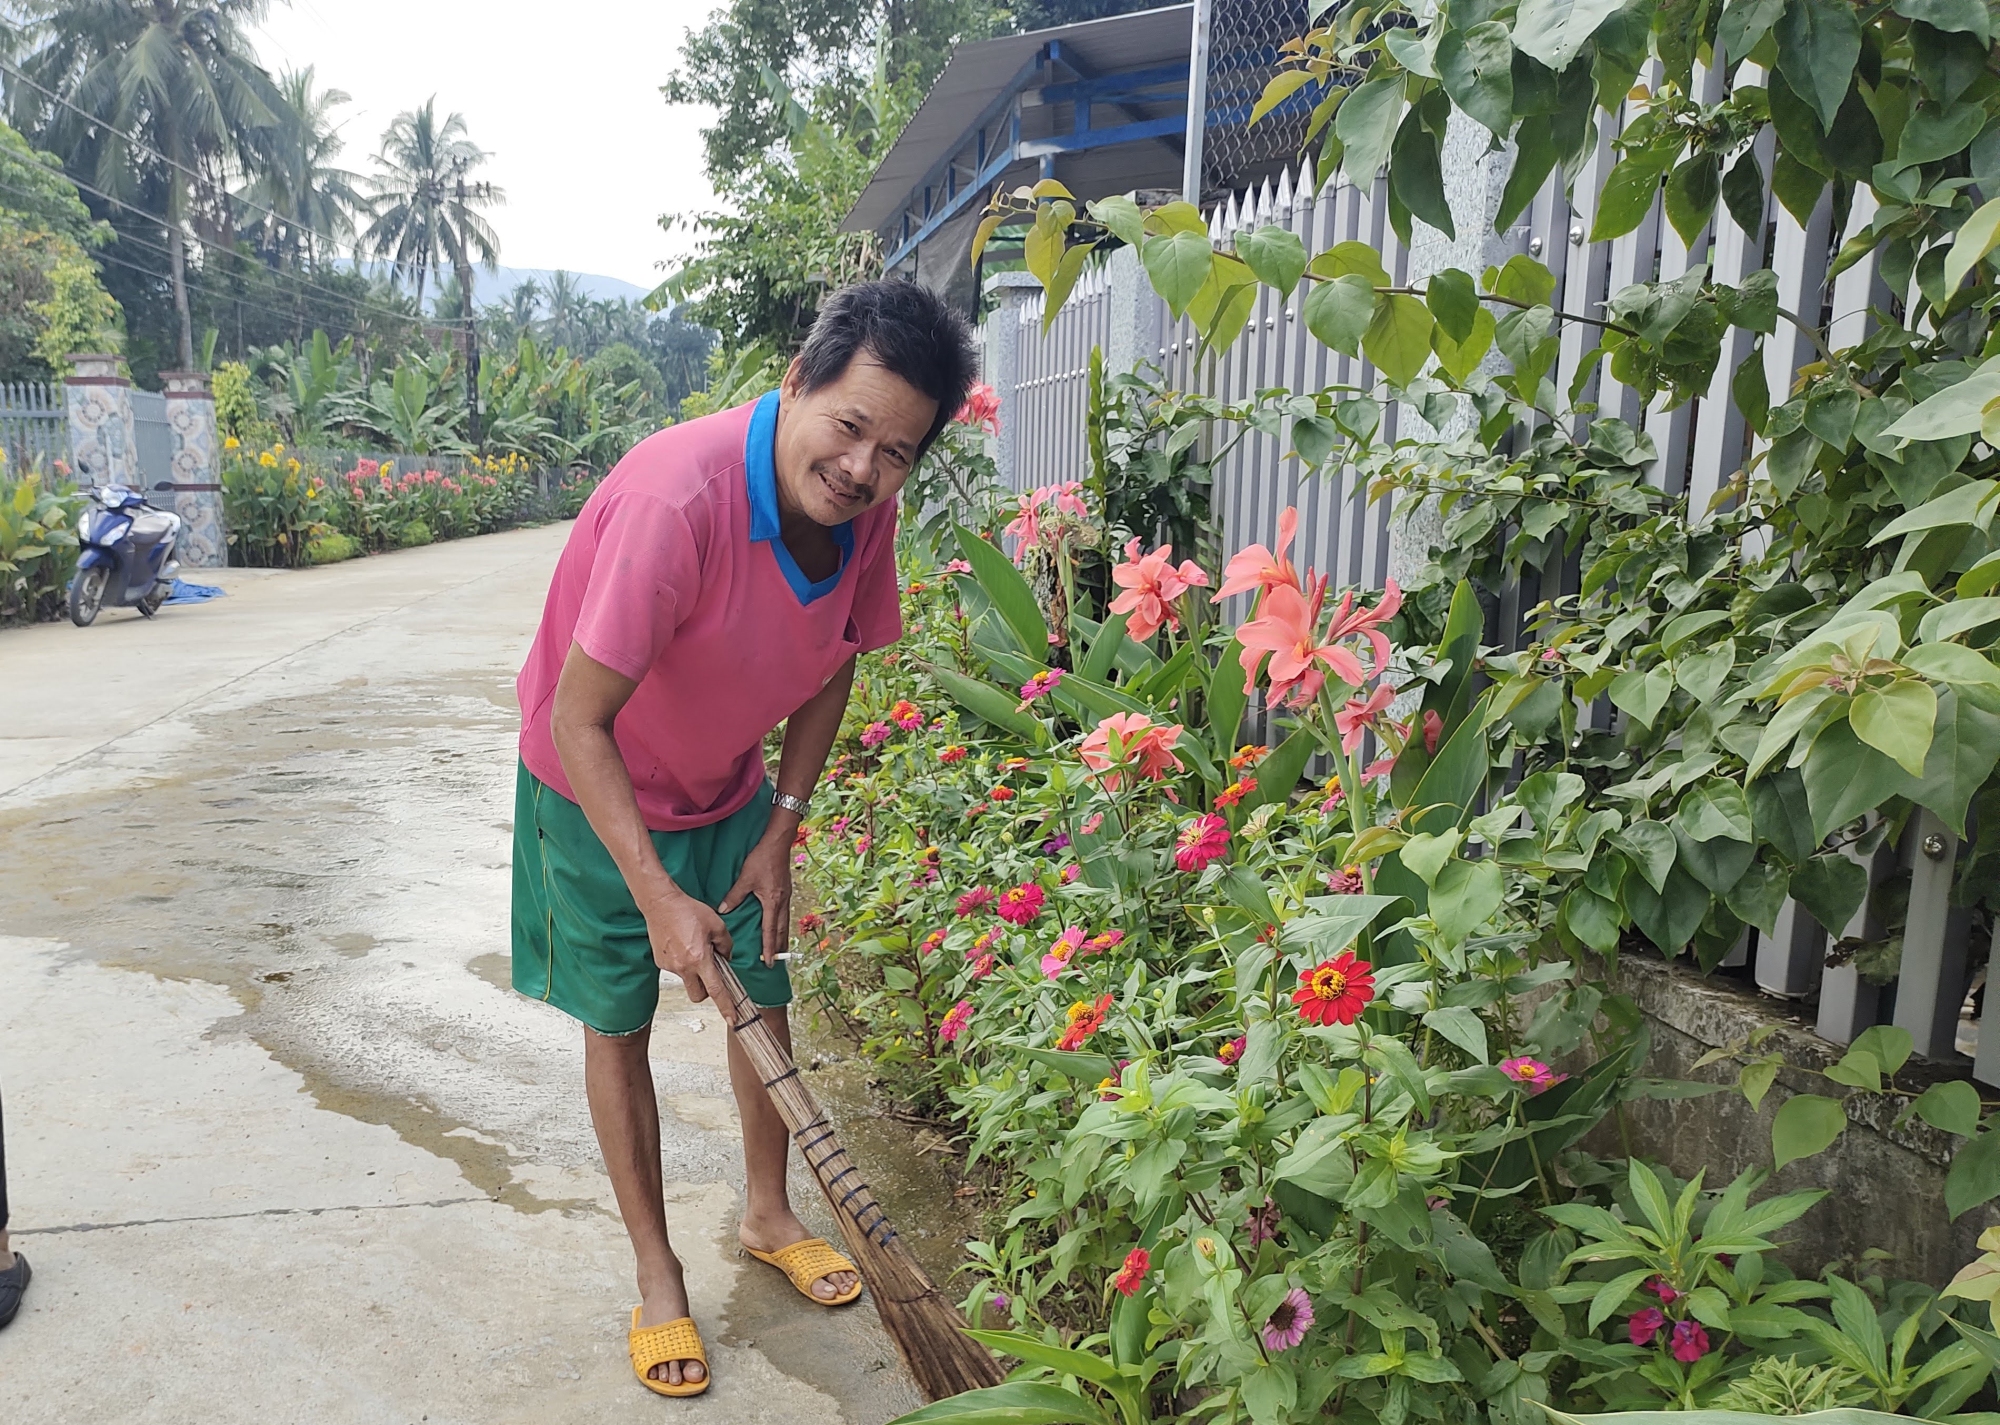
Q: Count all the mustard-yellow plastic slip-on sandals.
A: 2